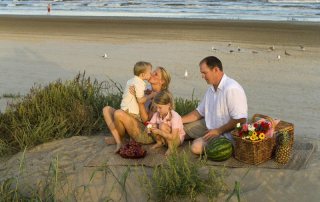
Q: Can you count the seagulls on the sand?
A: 11